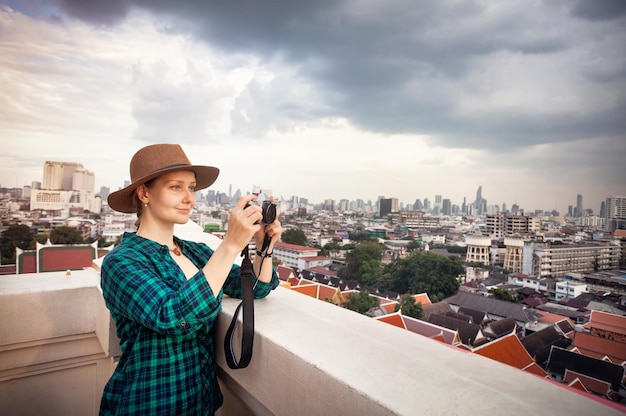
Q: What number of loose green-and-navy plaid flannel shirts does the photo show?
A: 1